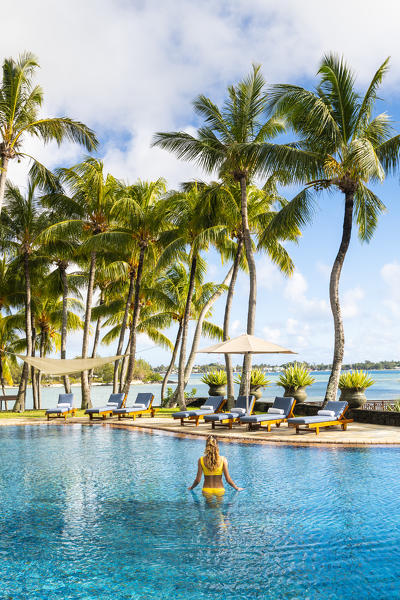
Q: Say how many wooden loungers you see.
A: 7